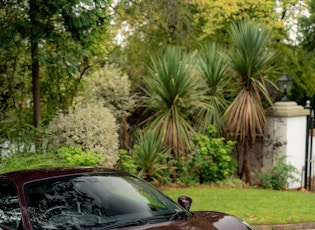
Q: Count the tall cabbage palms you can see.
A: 3